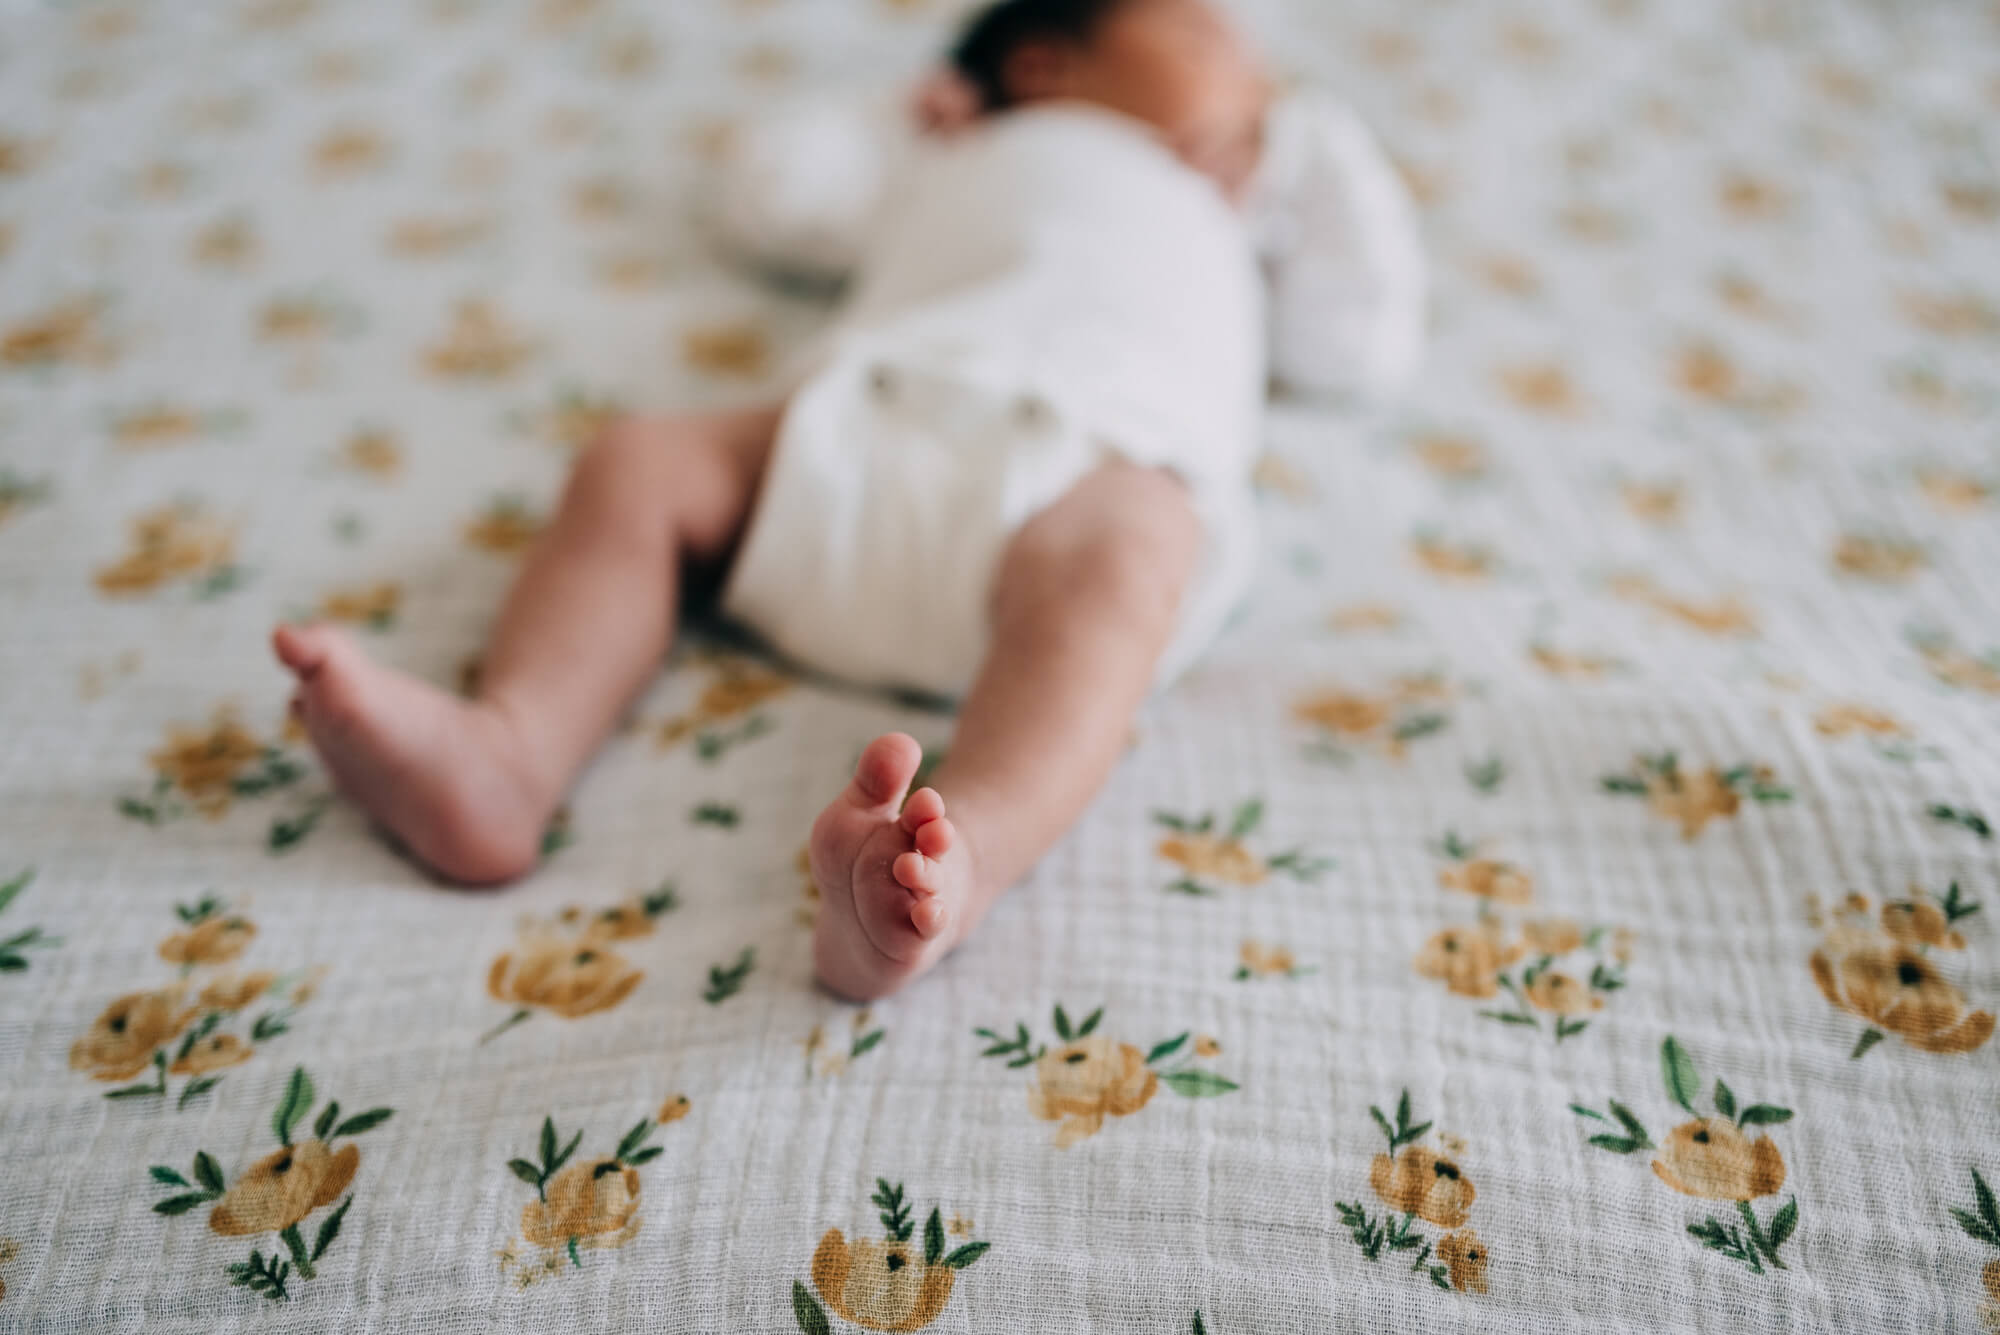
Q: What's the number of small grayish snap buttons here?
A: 2